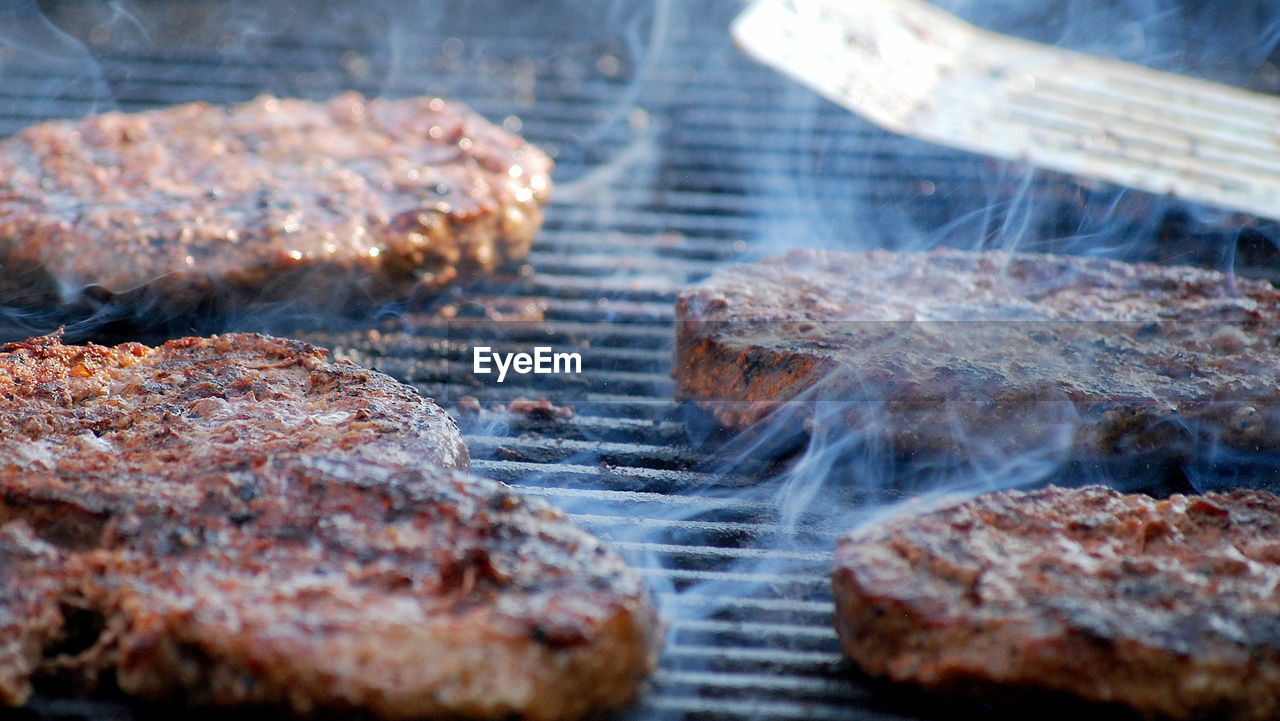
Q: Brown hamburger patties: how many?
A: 5